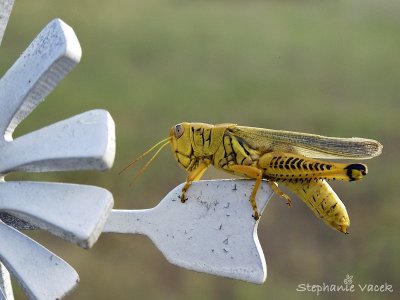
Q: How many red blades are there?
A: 0